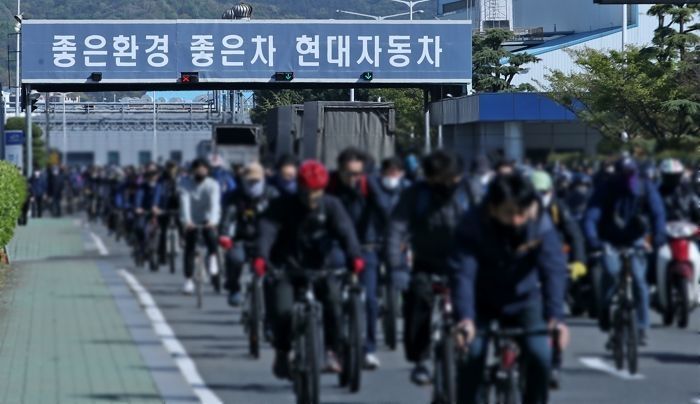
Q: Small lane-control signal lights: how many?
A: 4